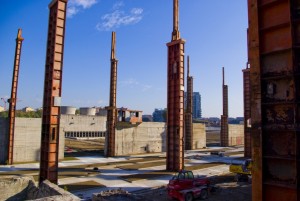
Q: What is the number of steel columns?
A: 8